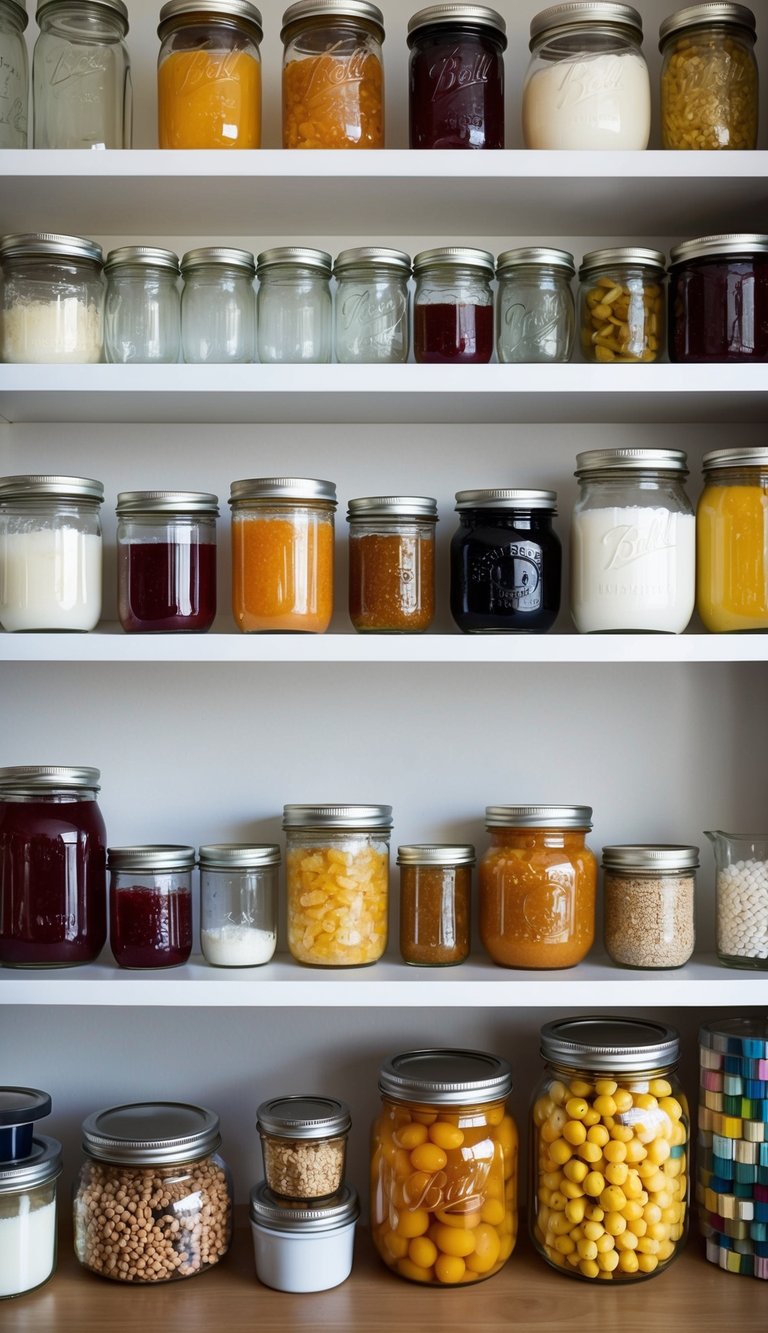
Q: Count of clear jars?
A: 7